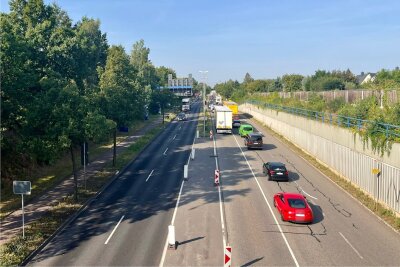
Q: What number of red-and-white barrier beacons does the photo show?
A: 3